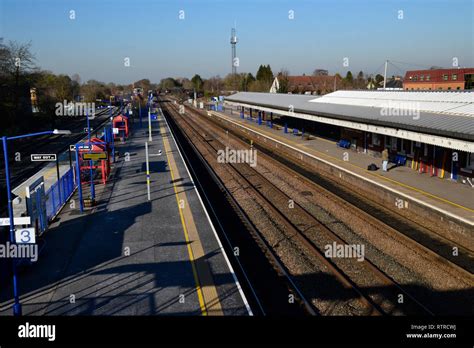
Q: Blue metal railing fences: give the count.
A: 1